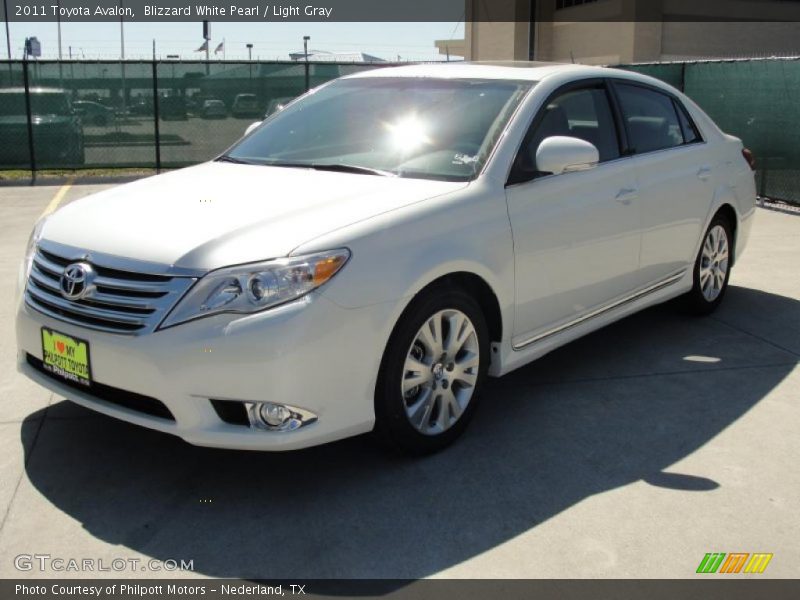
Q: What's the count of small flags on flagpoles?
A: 2